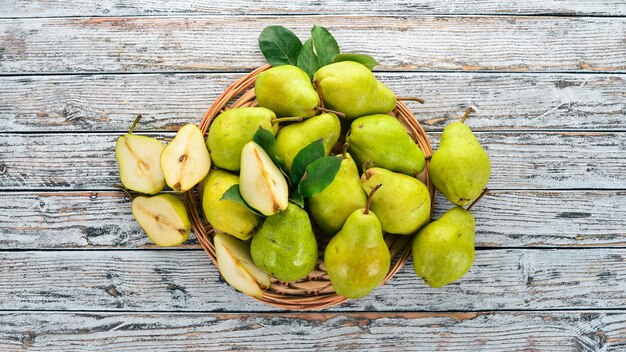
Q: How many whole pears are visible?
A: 12